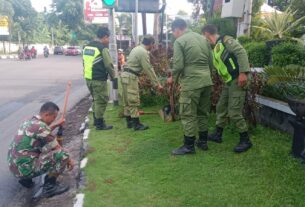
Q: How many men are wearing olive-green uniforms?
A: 4